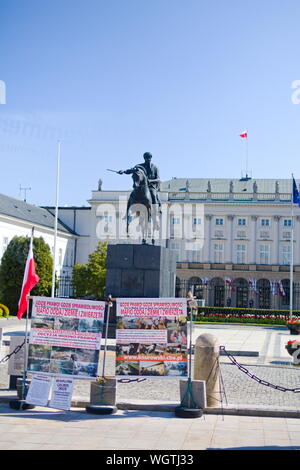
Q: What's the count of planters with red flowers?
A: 2